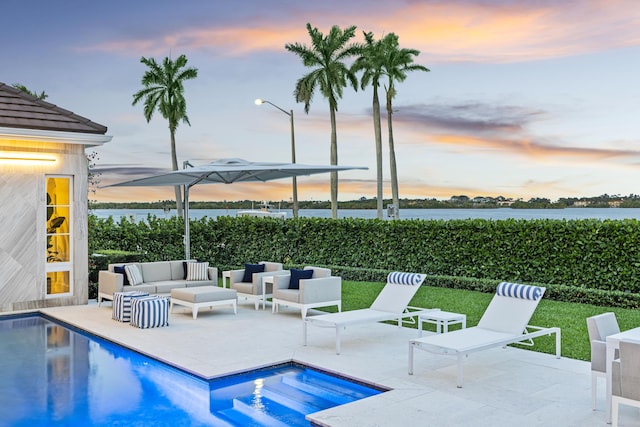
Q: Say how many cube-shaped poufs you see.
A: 2